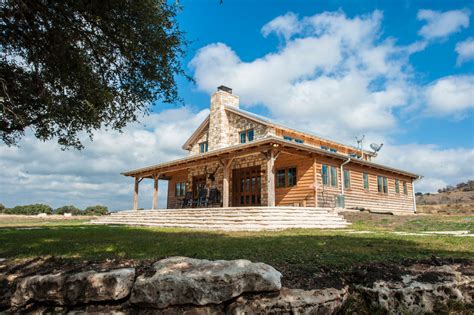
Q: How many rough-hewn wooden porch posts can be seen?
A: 4